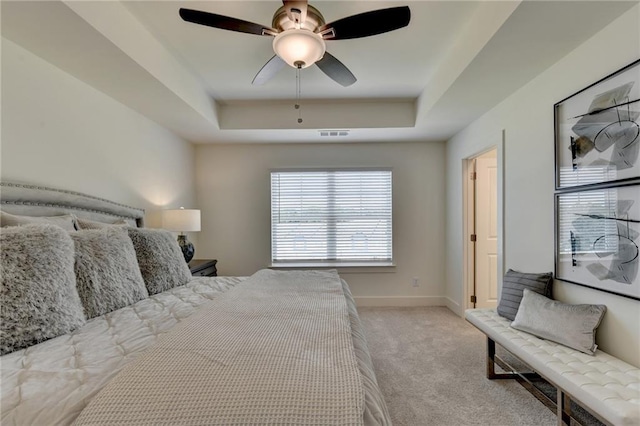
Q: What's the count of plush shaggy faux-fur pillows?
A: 3